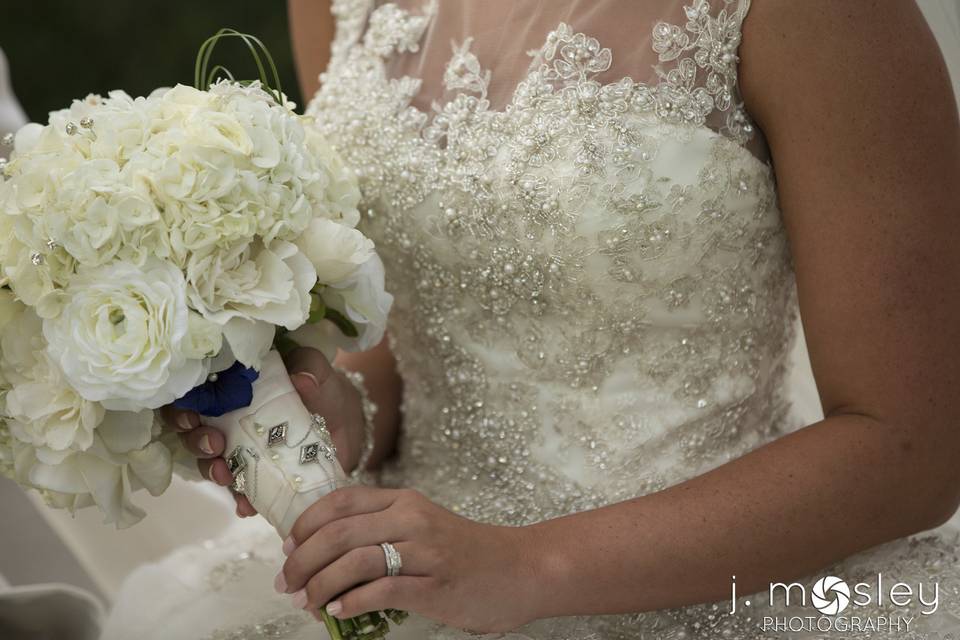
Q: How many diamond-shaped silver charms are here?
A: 3